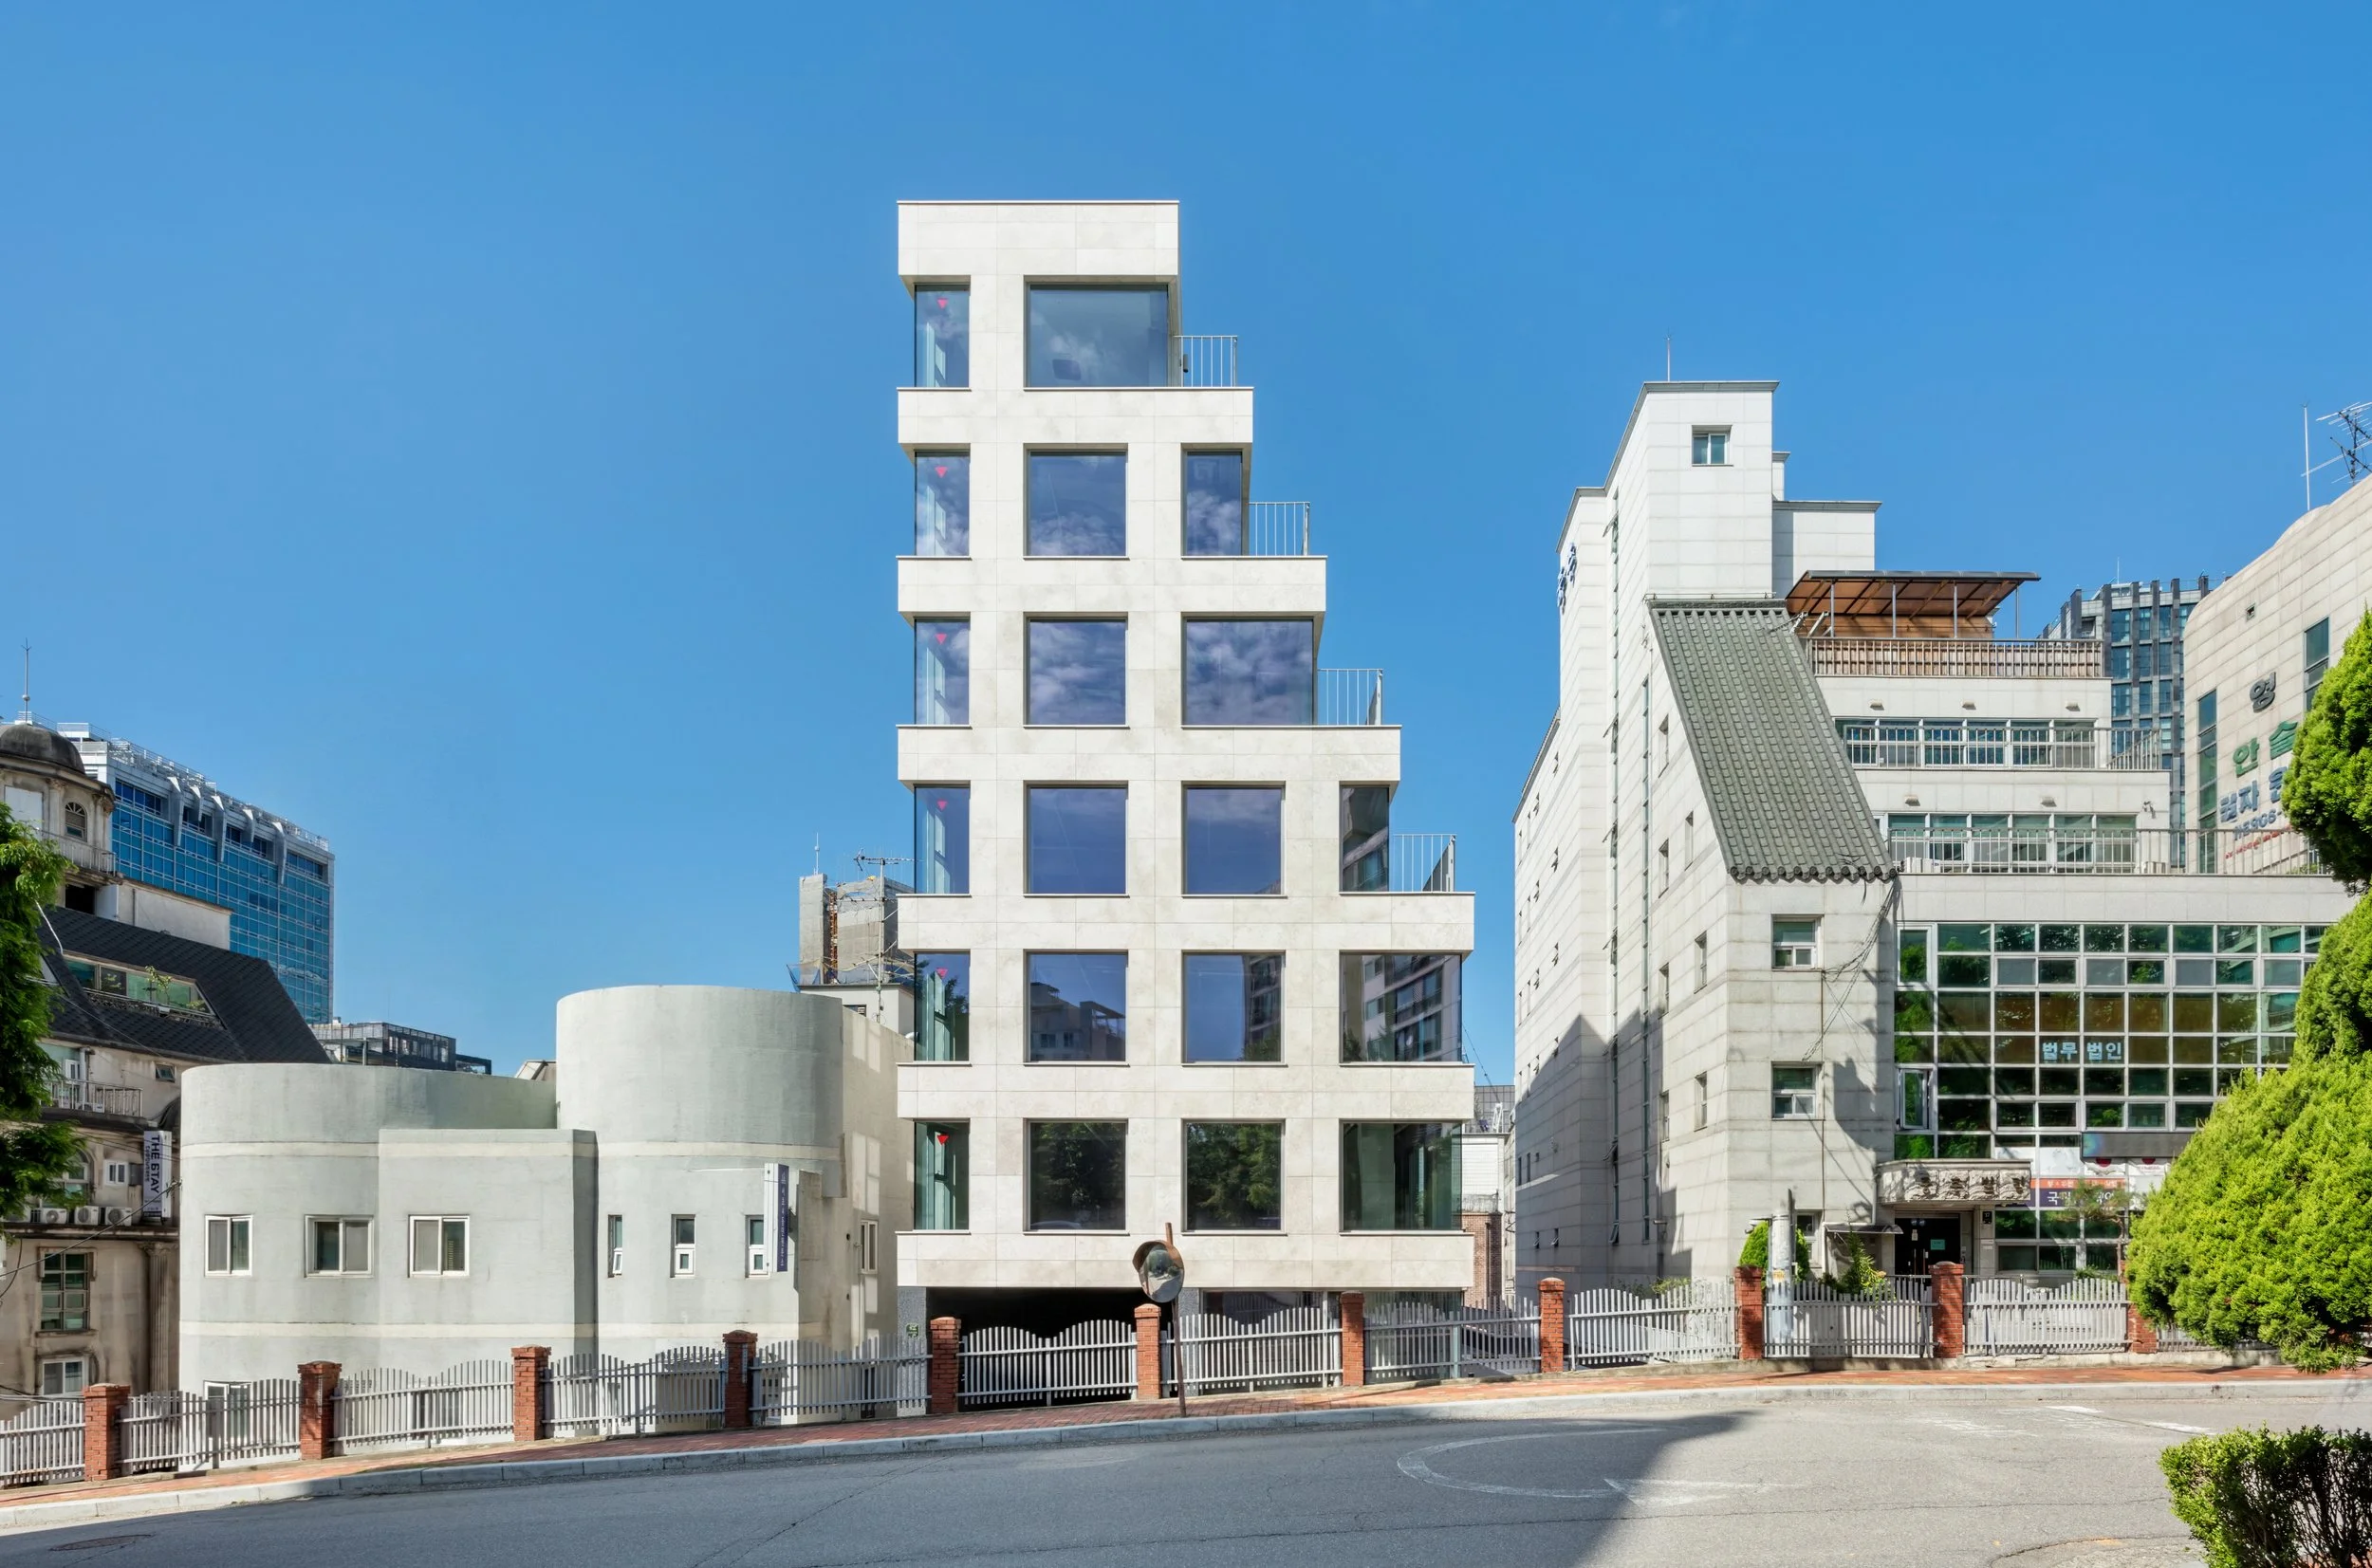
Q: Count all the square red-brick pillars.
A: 11